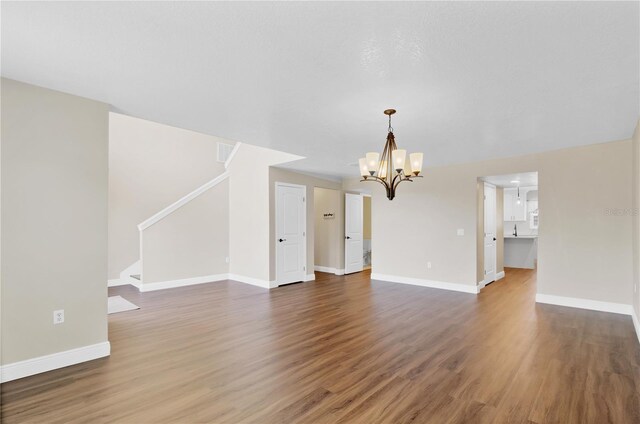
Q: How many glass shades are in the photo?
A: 6